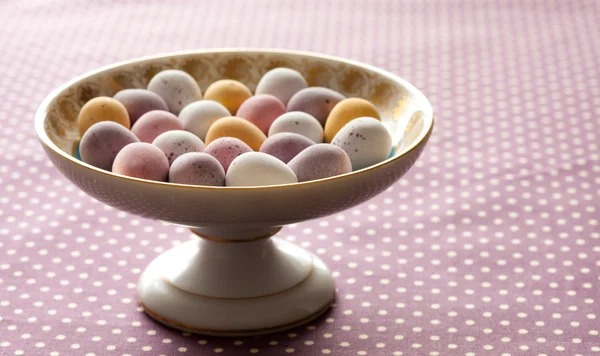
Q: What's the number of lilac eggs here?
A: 6